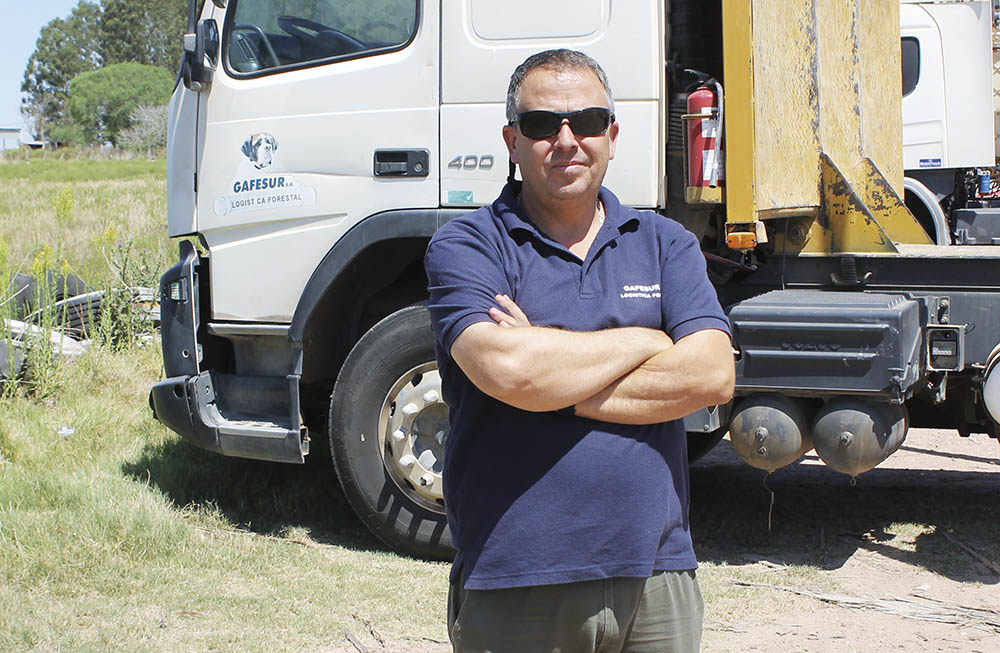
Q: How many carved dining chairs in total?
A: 0